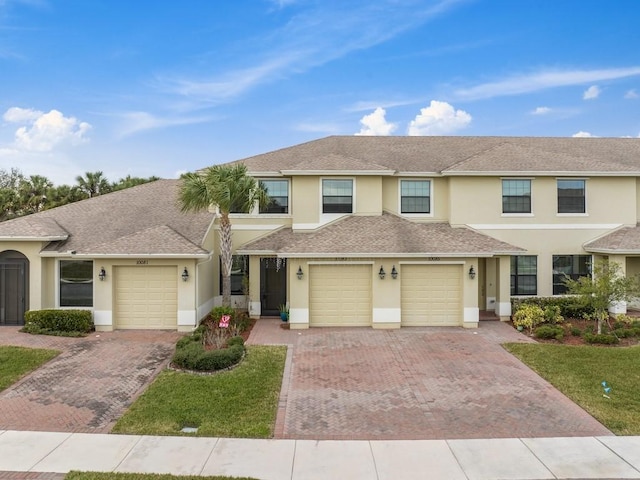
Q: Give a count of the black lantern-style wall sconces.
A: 6